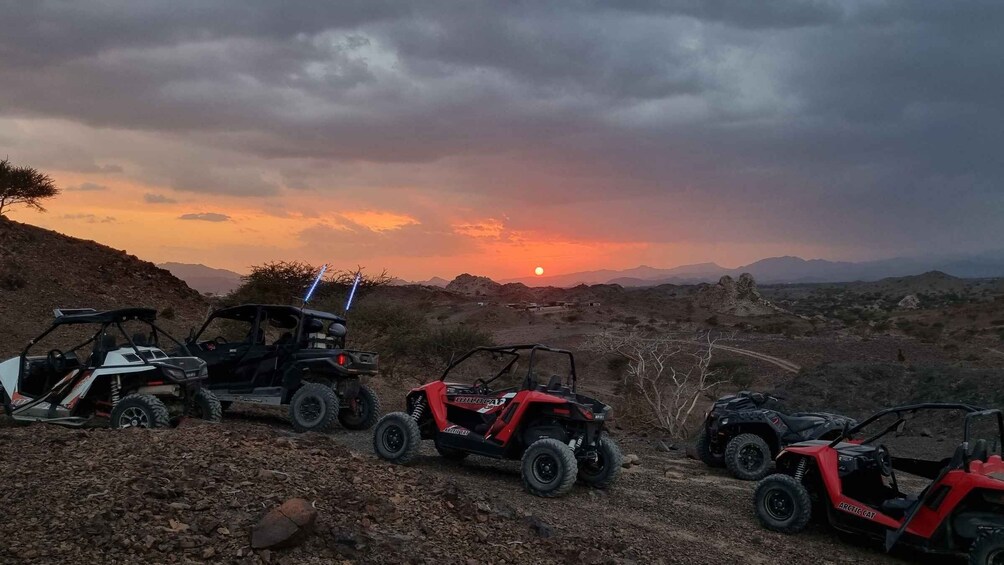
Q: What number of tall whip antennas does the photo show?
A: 2